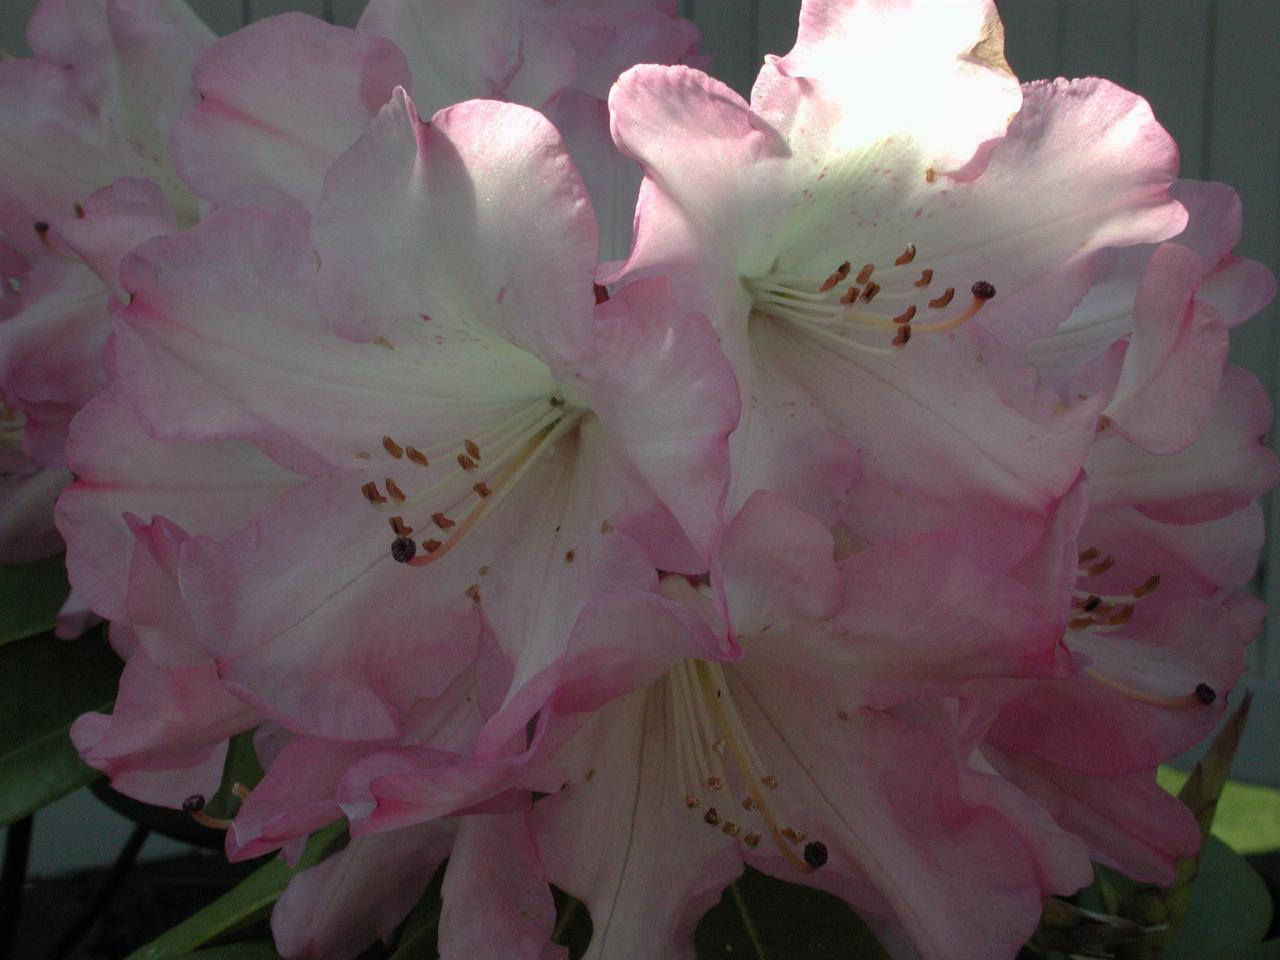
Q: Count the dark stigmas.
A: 6